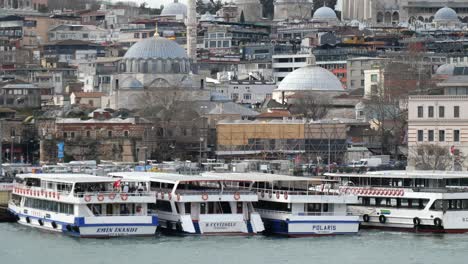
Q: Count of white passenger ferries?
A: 4